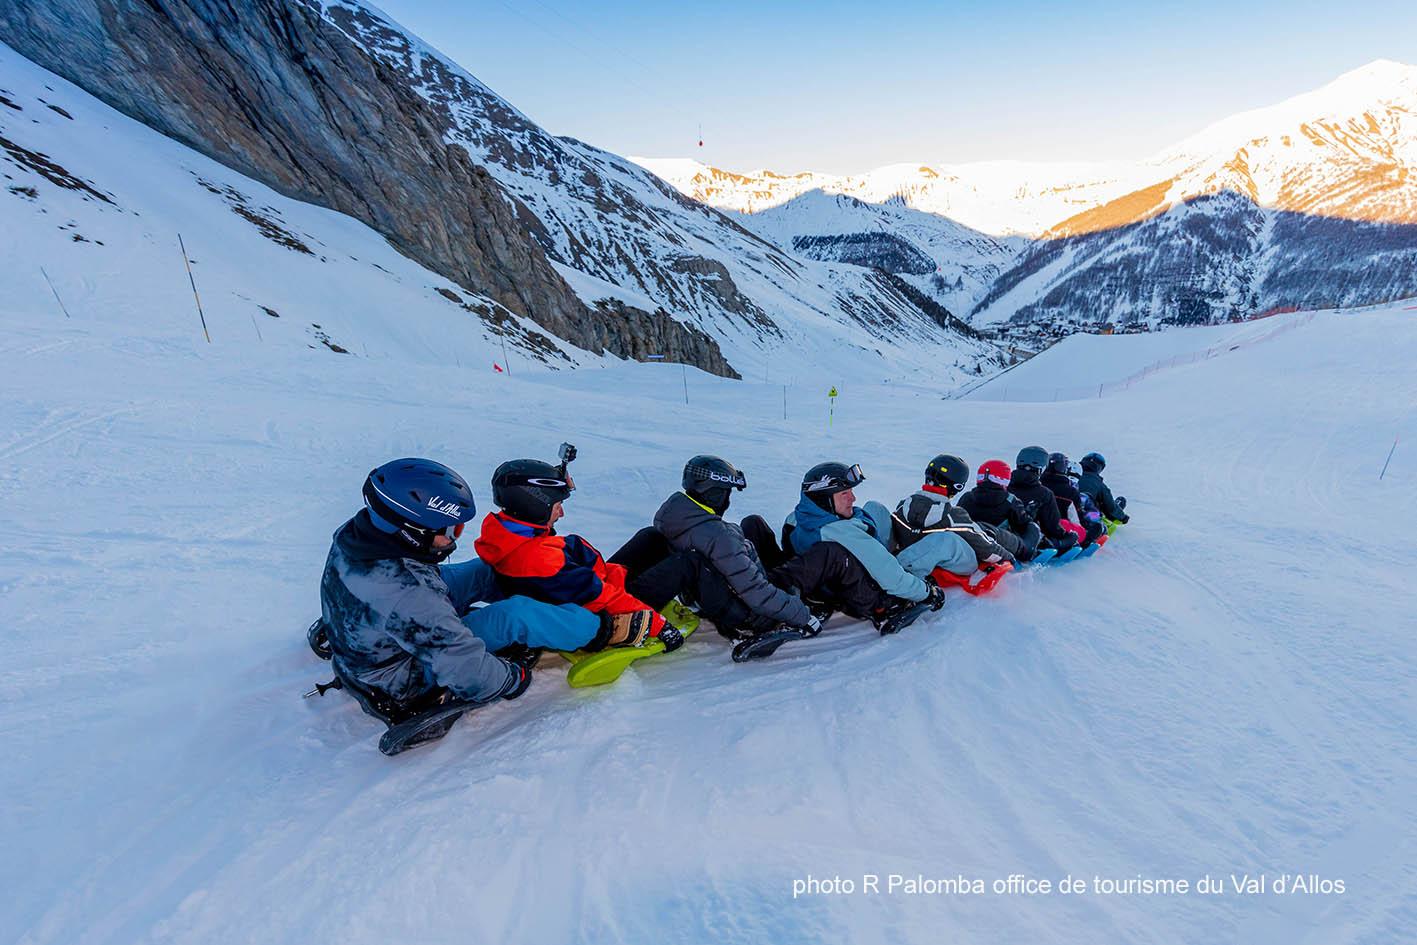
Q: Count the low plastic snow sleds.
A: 10